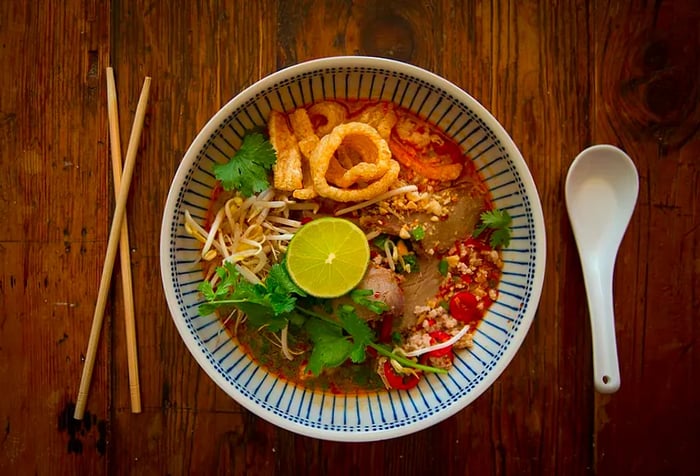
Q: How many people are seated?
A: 0